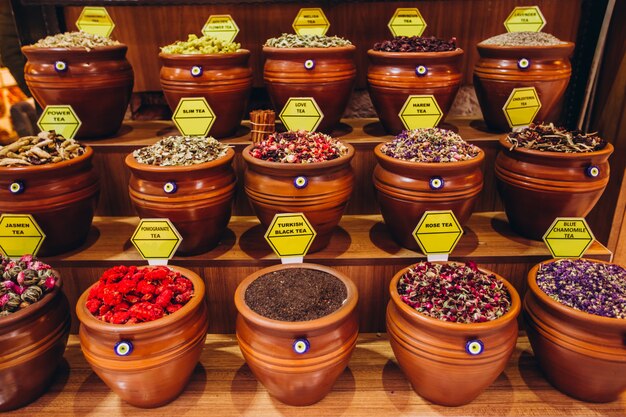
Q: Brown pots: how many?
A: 15